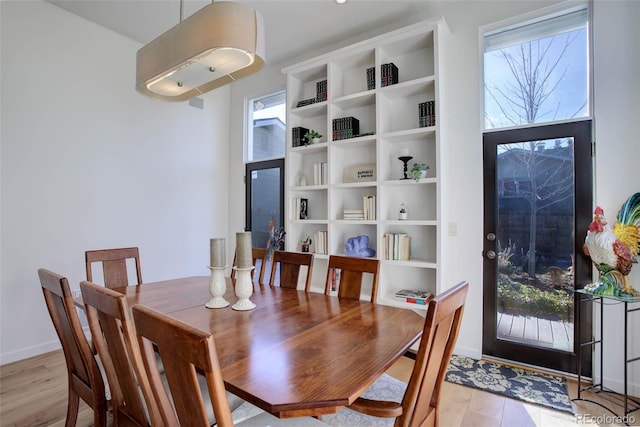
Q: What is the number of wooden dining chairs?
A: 8